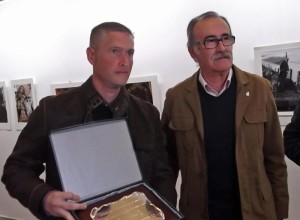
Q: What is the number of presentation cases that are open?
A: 1